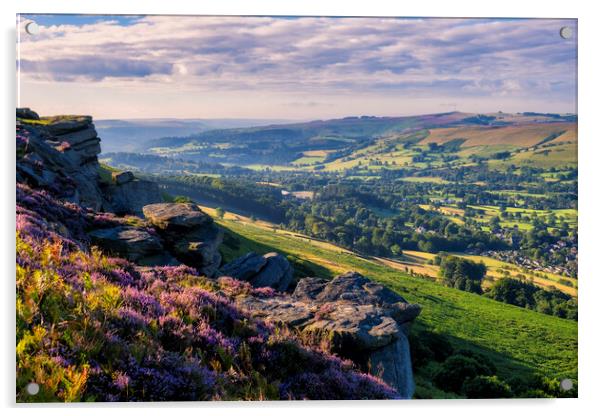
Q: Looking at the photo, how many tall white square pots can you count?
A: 0